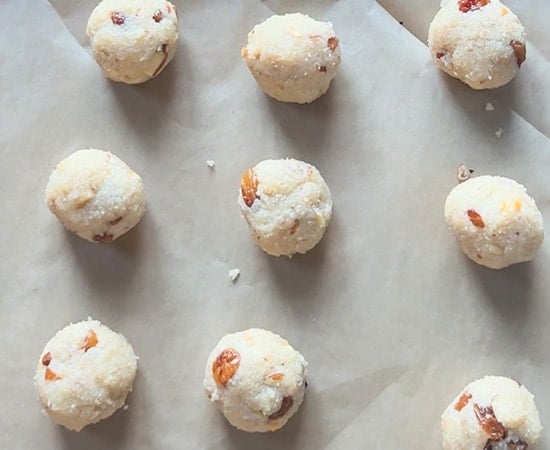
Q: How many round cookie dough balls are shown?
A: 9